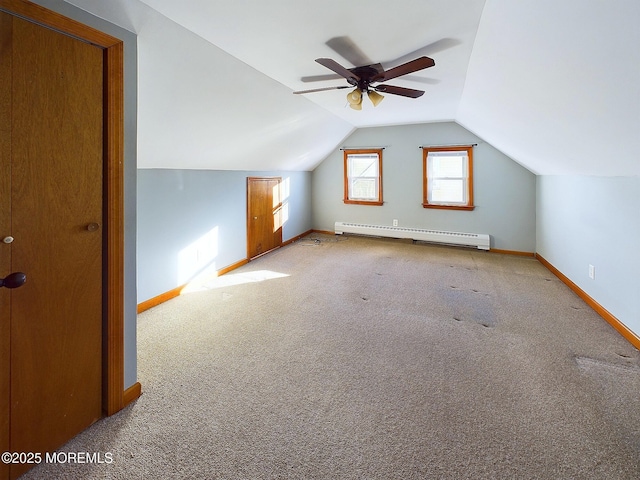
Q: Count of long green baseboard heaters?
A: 0